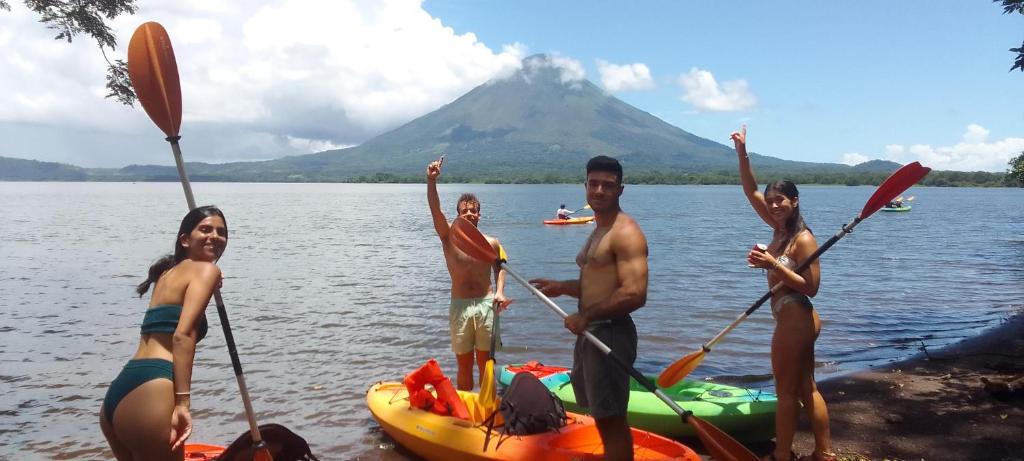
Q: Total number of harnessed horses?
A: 0